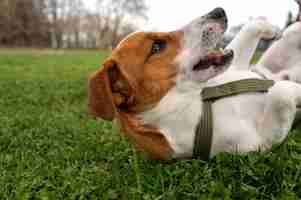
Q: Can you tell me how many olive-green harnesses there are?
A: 1